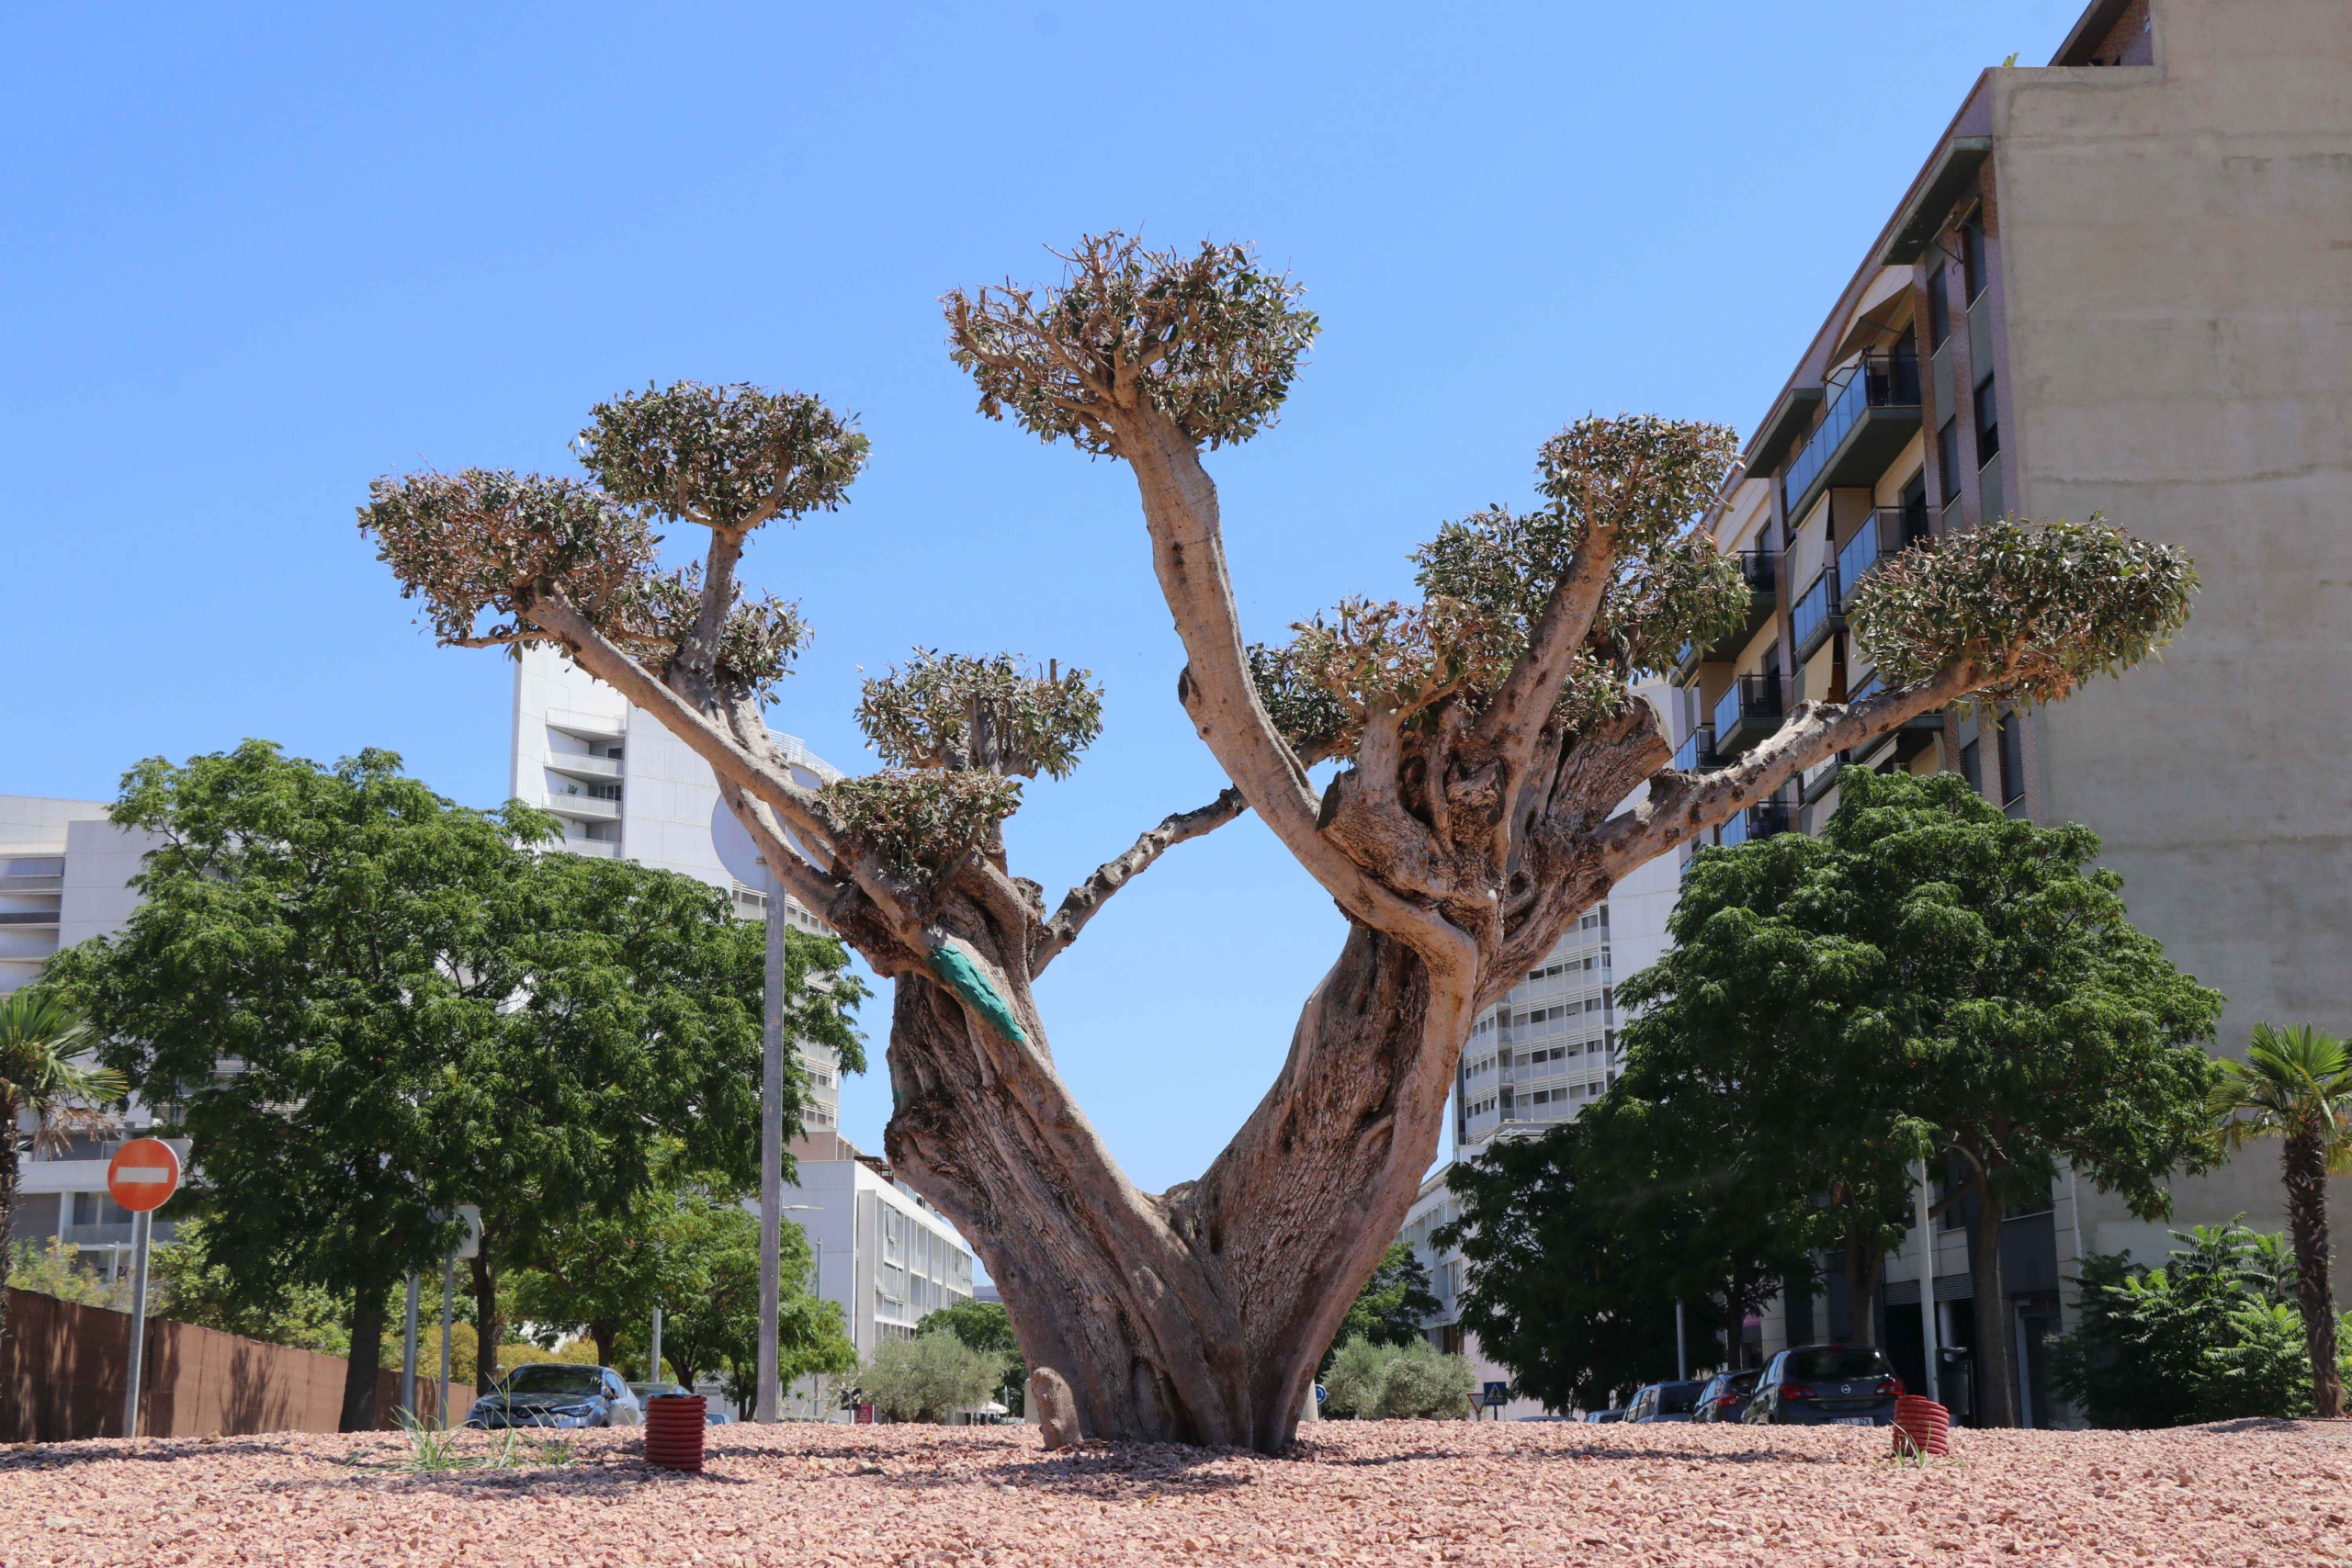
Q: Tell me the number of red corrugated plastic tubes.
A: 2